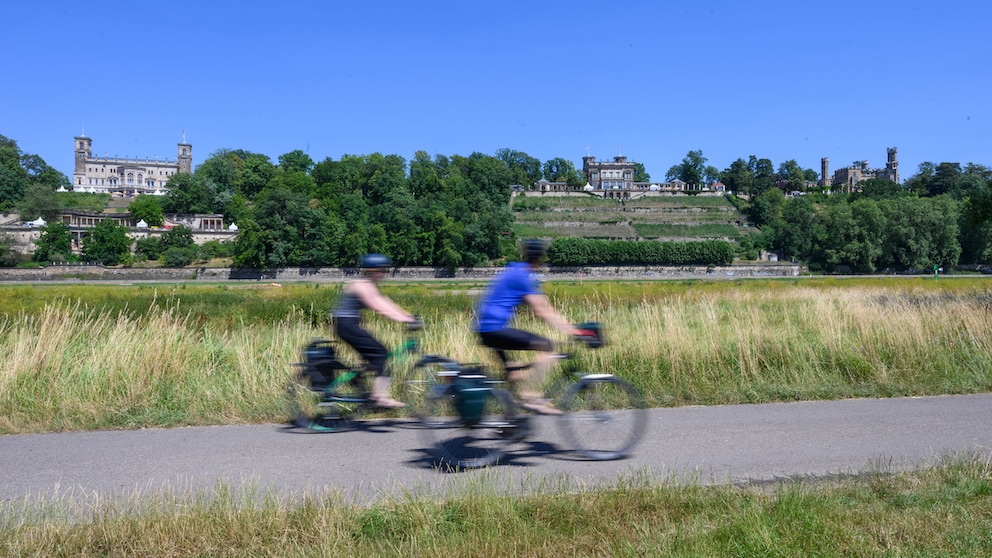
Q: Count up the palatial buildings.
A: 3